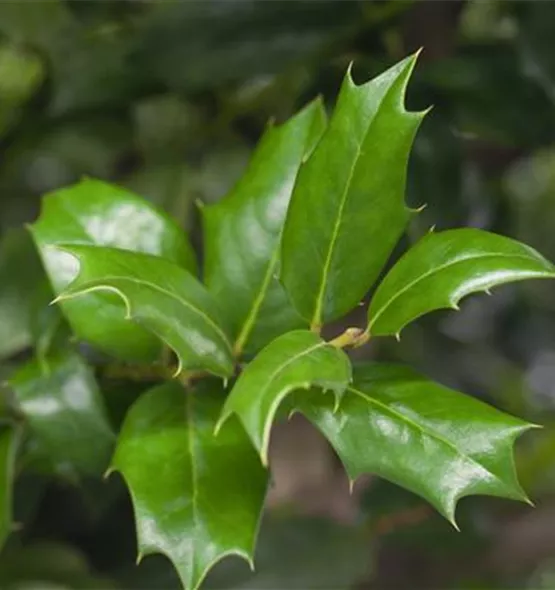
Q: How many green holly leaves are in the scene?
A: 8